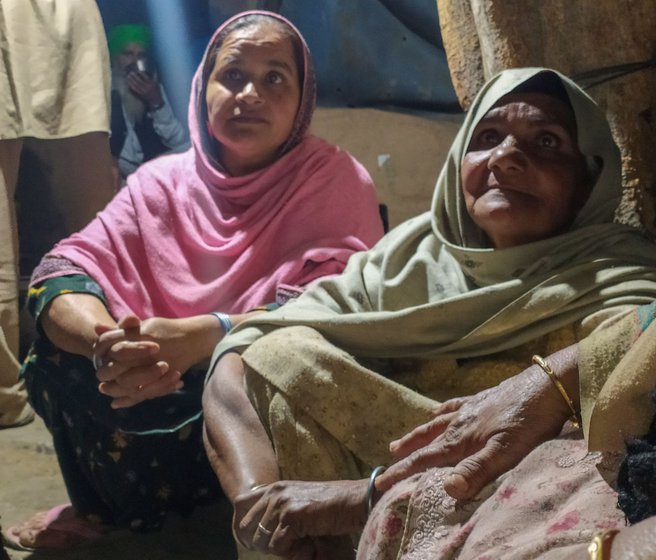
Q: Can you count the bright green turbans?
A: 1